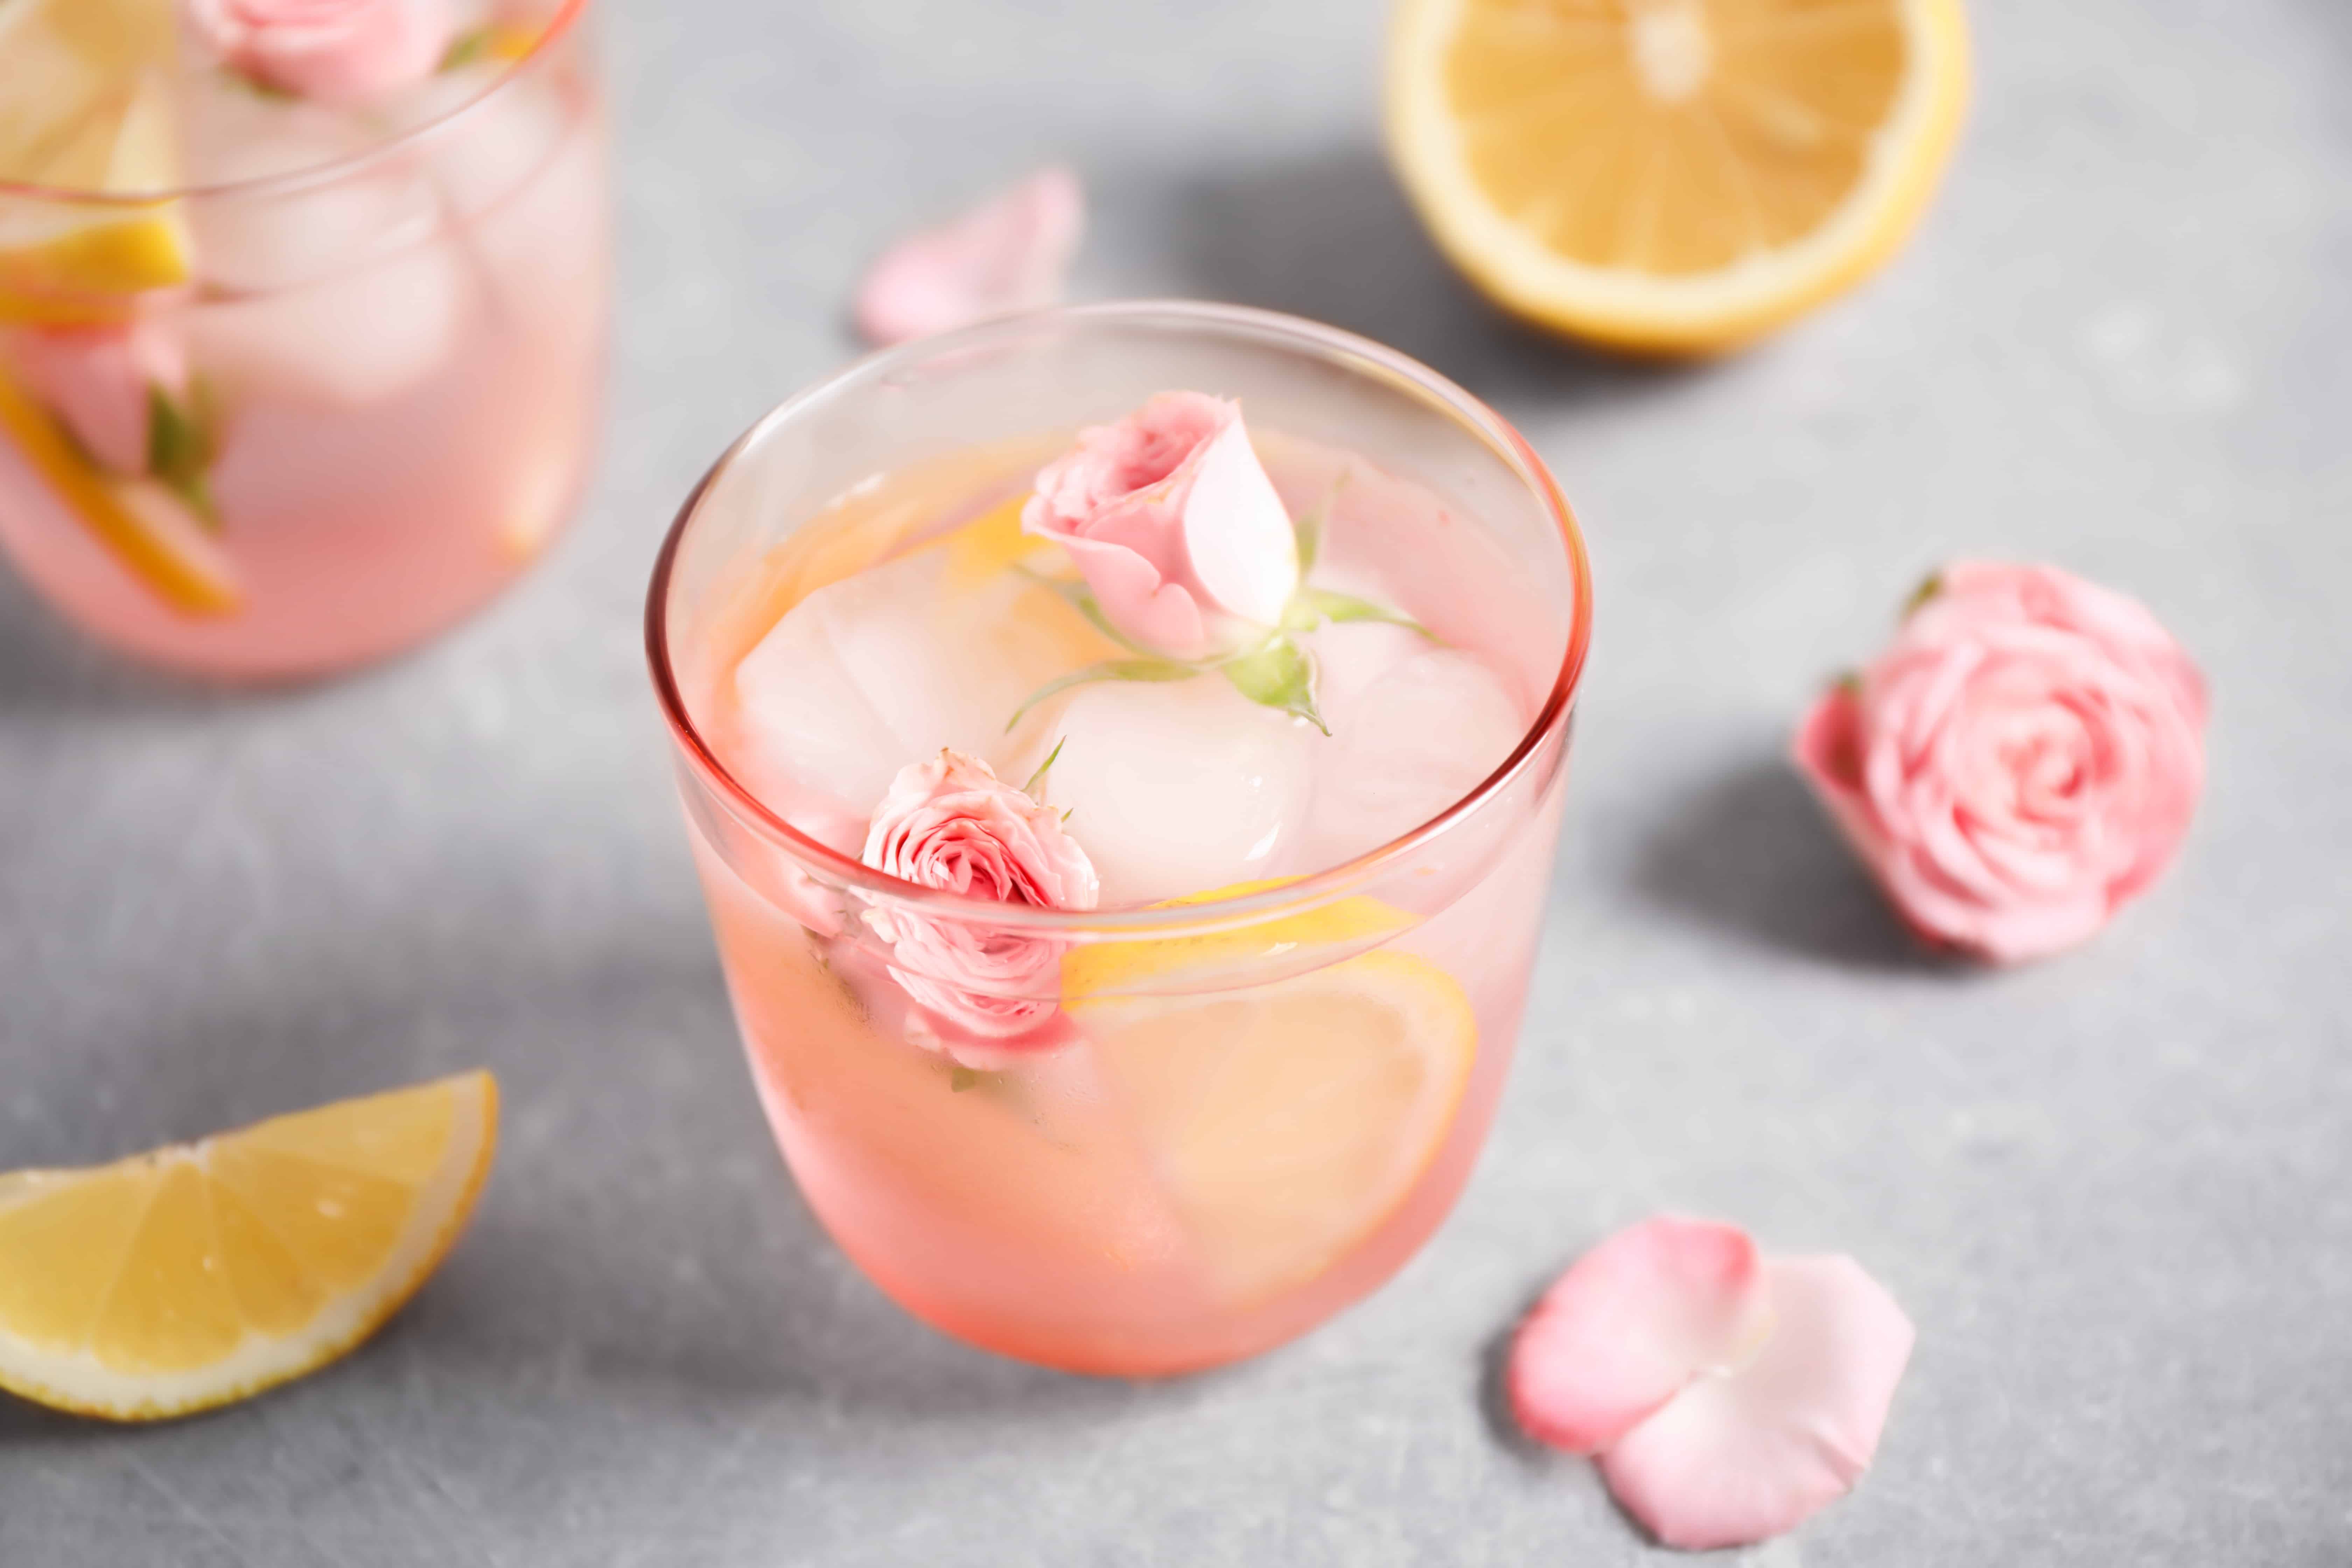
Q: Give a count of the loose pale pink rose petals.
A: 3